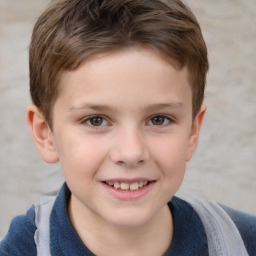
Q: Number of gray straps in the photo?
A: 2